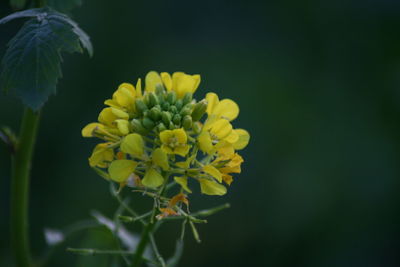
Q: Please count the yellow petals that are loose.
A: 0